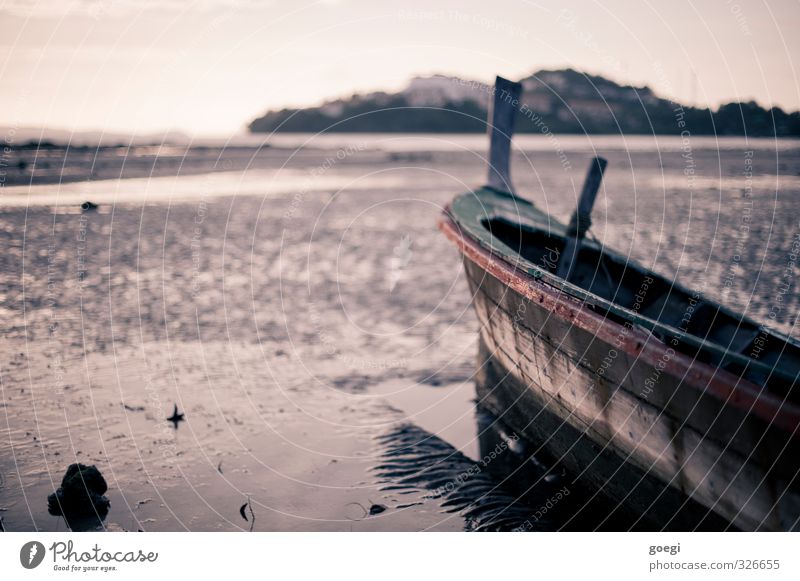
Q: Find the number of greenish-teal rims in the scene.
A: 1